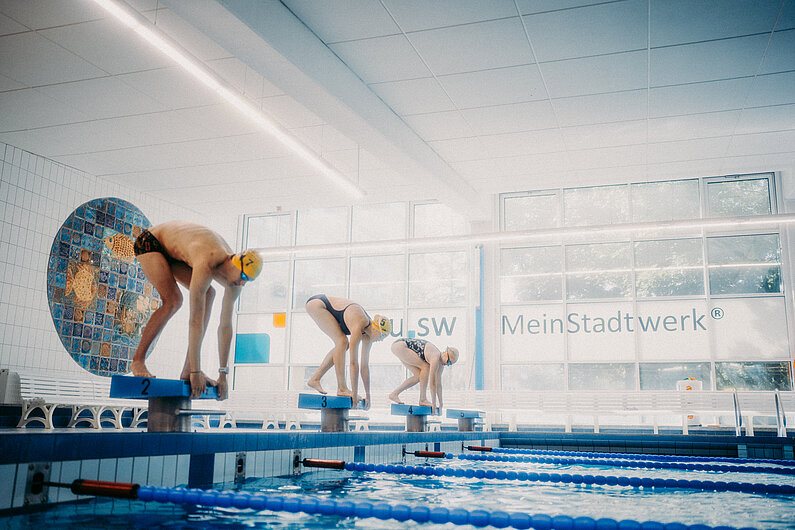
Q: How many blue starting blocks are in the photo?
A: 4